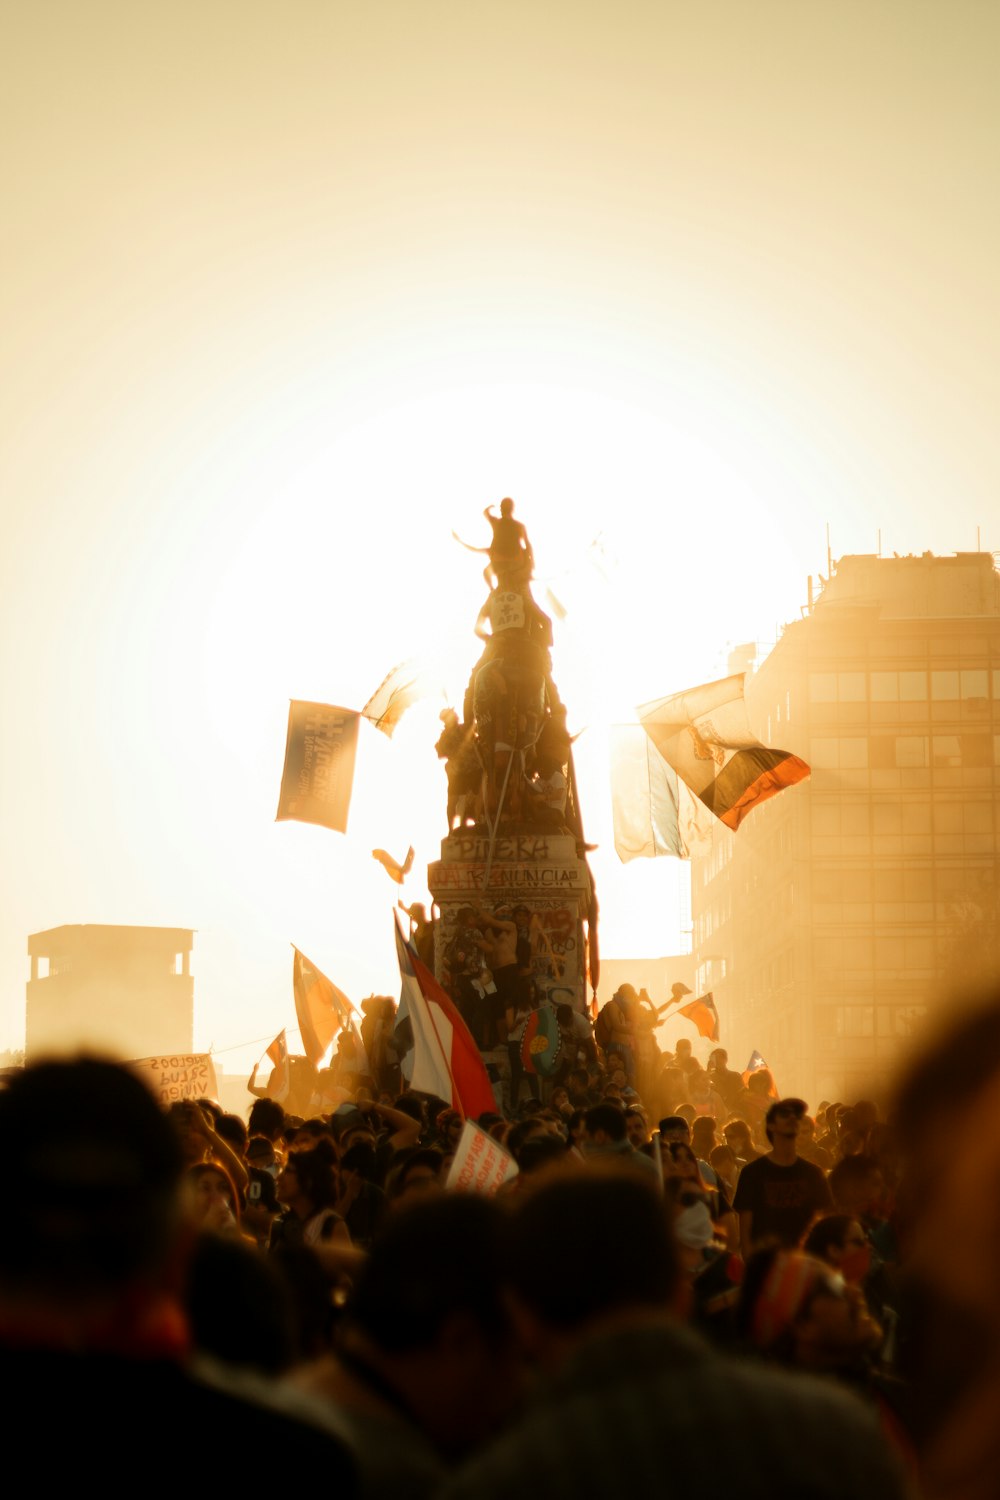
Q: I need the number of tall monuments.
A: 1